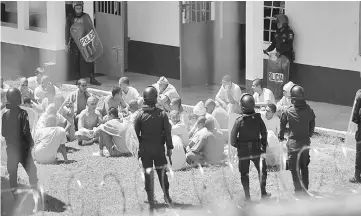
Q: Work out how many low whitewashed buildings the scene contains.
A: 1